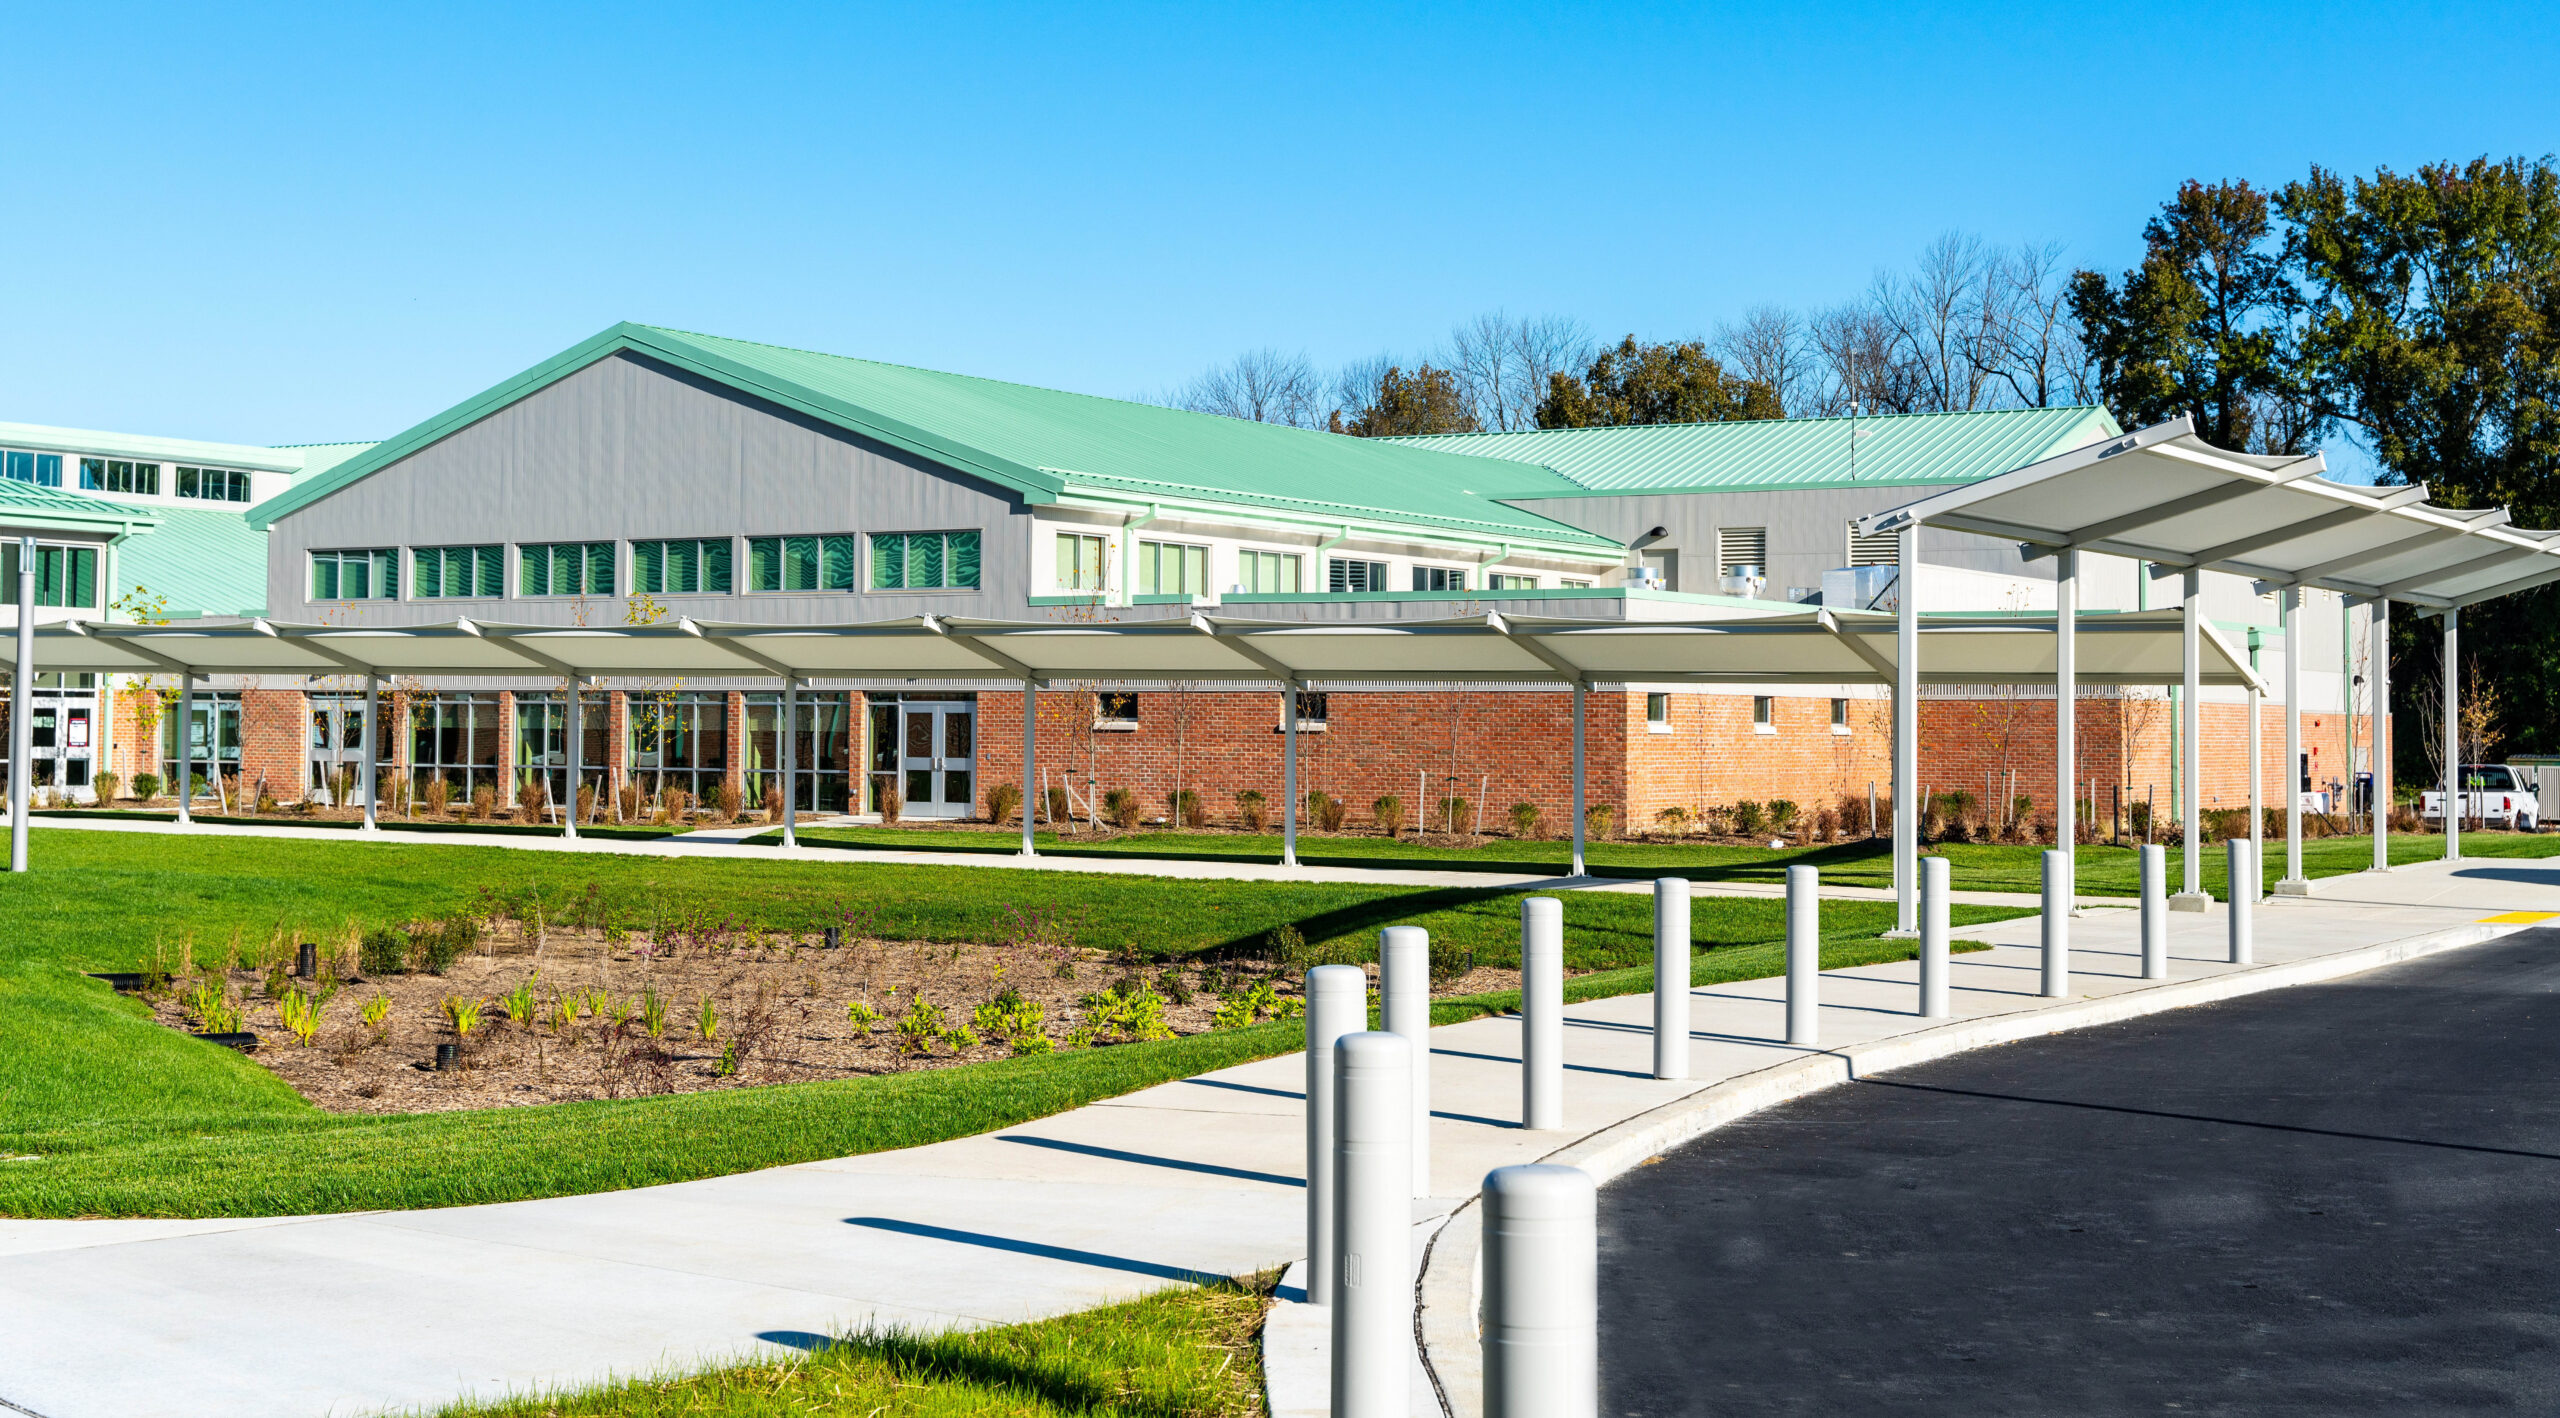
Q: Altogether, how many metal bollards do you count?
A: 11